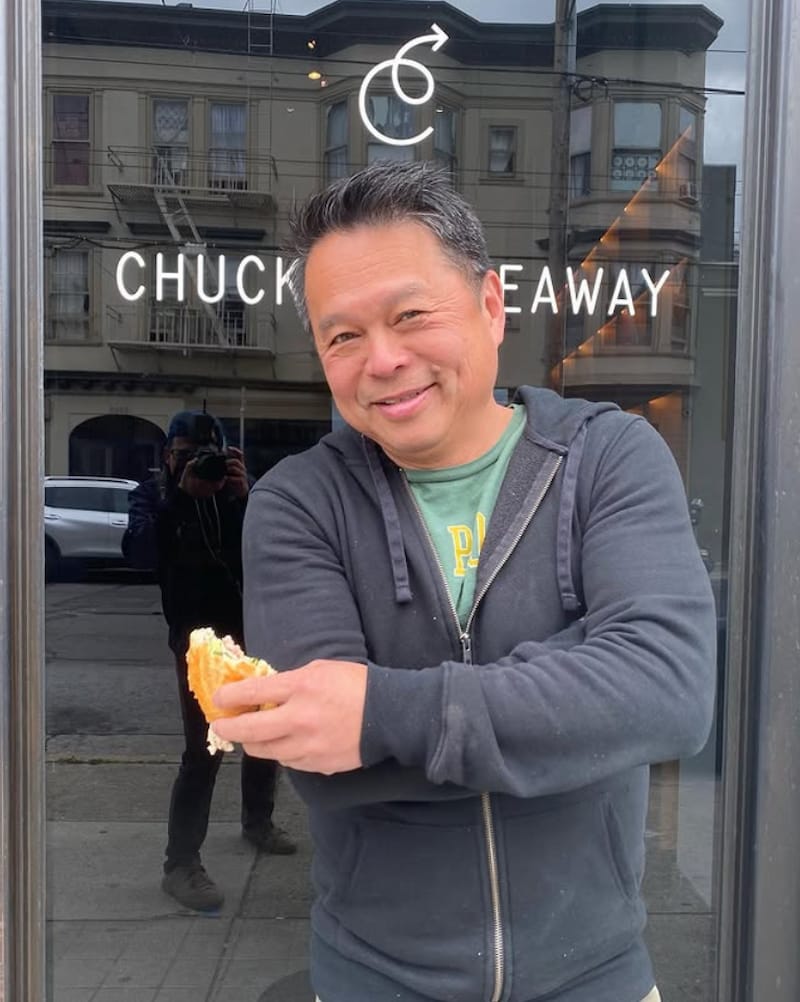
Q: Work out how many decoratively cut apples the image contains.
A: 0